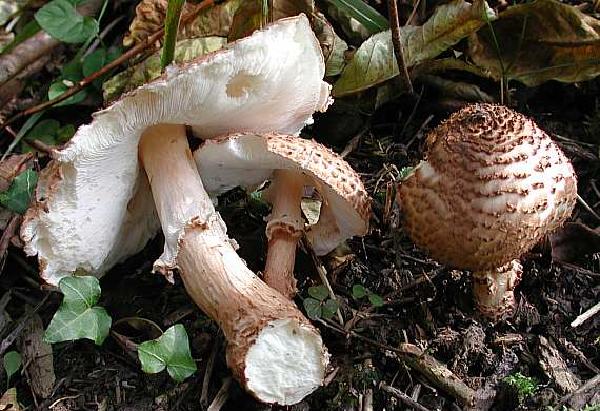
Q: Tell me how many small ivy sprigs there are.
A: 2